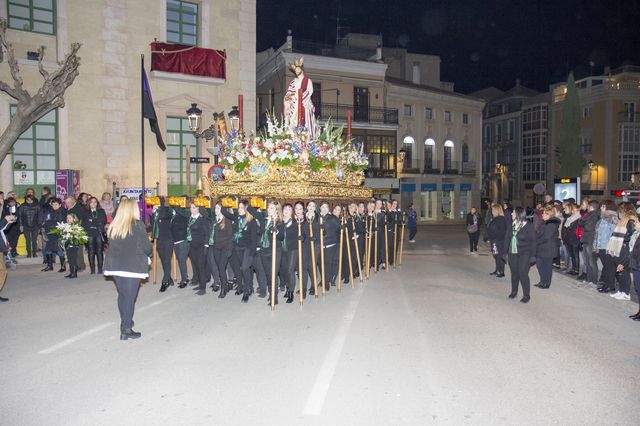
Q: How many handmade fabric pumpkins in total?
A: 0